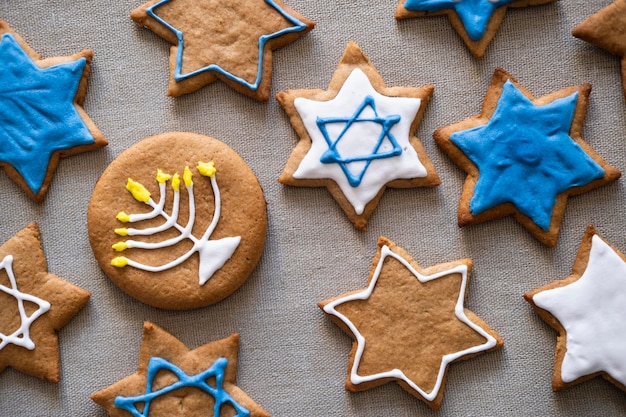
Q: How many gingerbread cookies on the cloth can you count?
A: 11